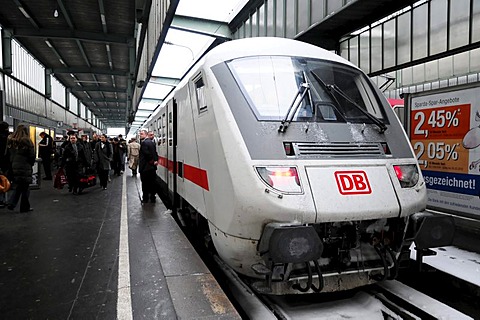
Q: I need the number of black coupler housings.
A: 2